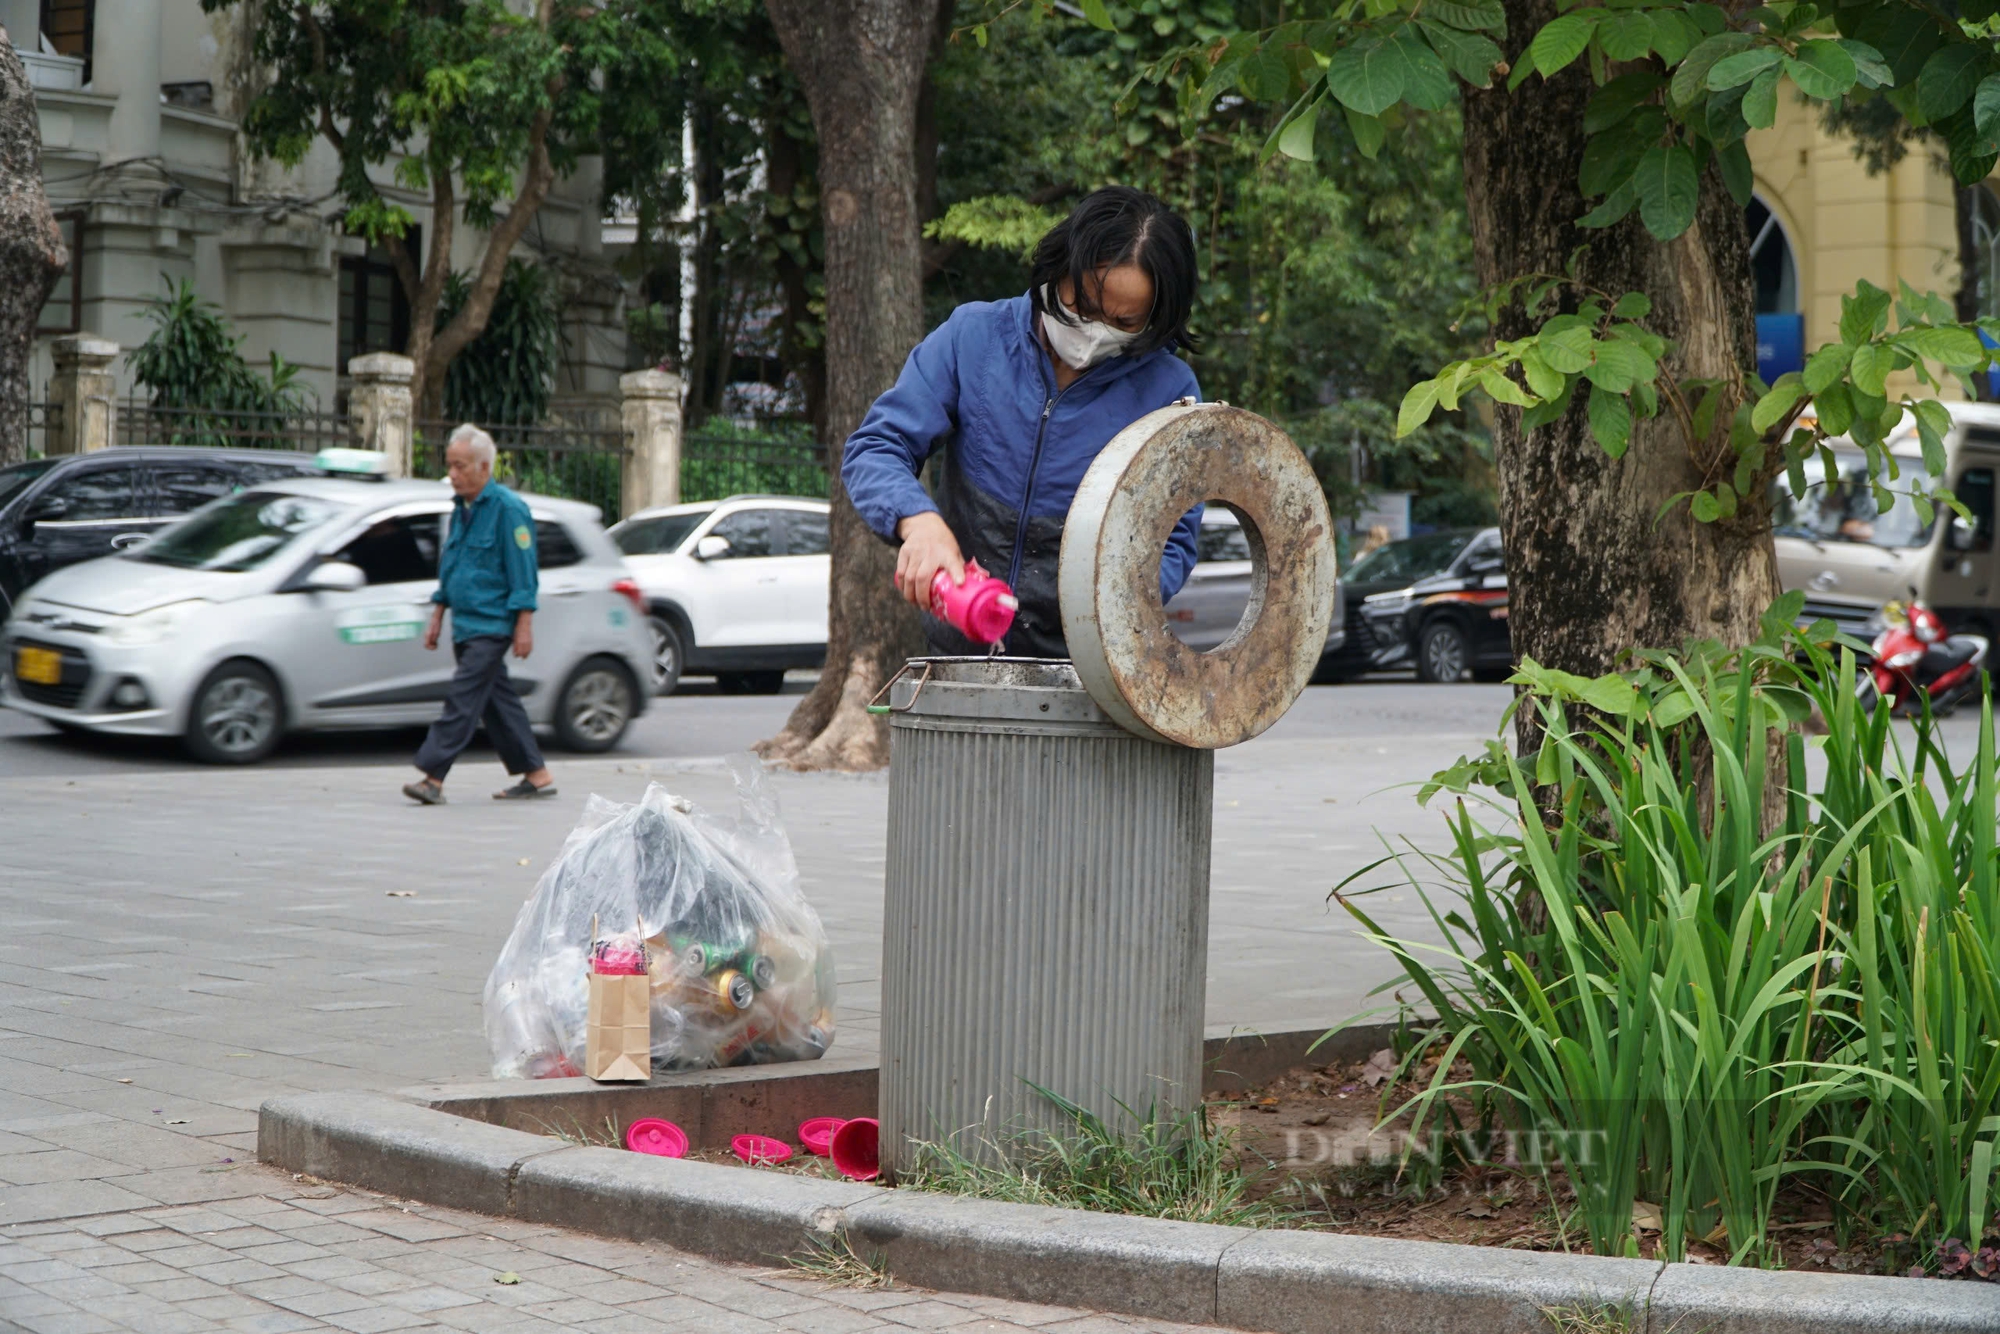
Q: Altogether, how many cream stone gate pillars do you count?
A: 3